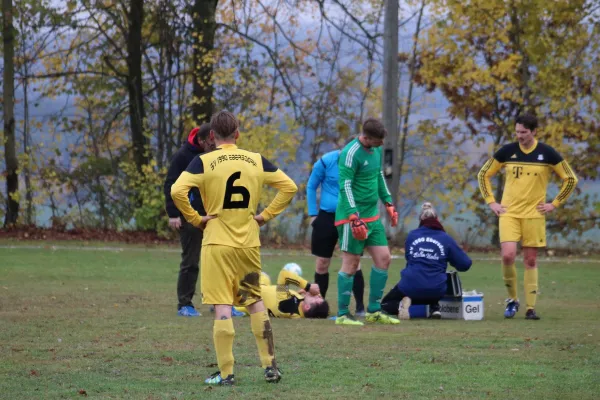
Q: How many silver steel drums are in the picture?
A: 0